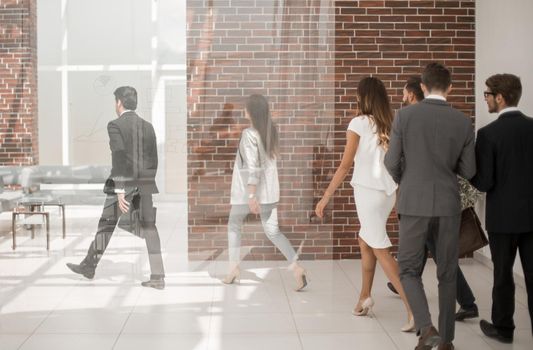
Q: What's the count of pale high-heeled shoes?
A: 4